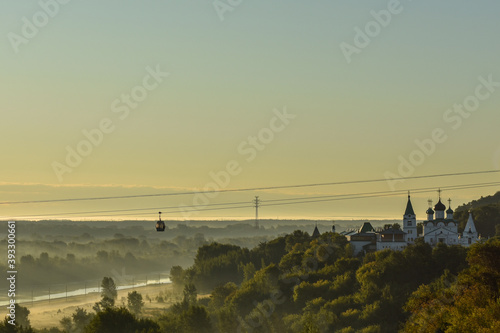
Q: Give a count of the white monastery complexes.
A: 1